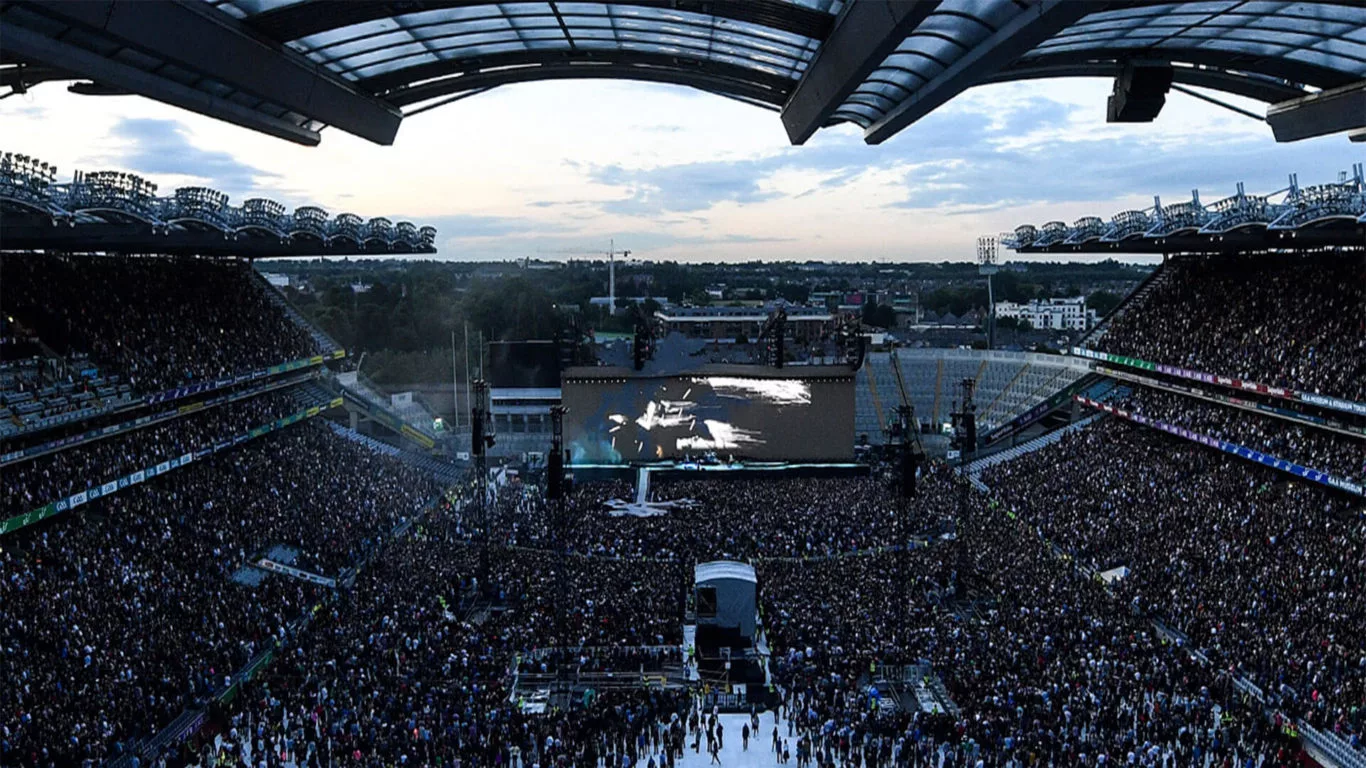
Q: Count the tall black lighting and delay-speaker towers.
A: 4